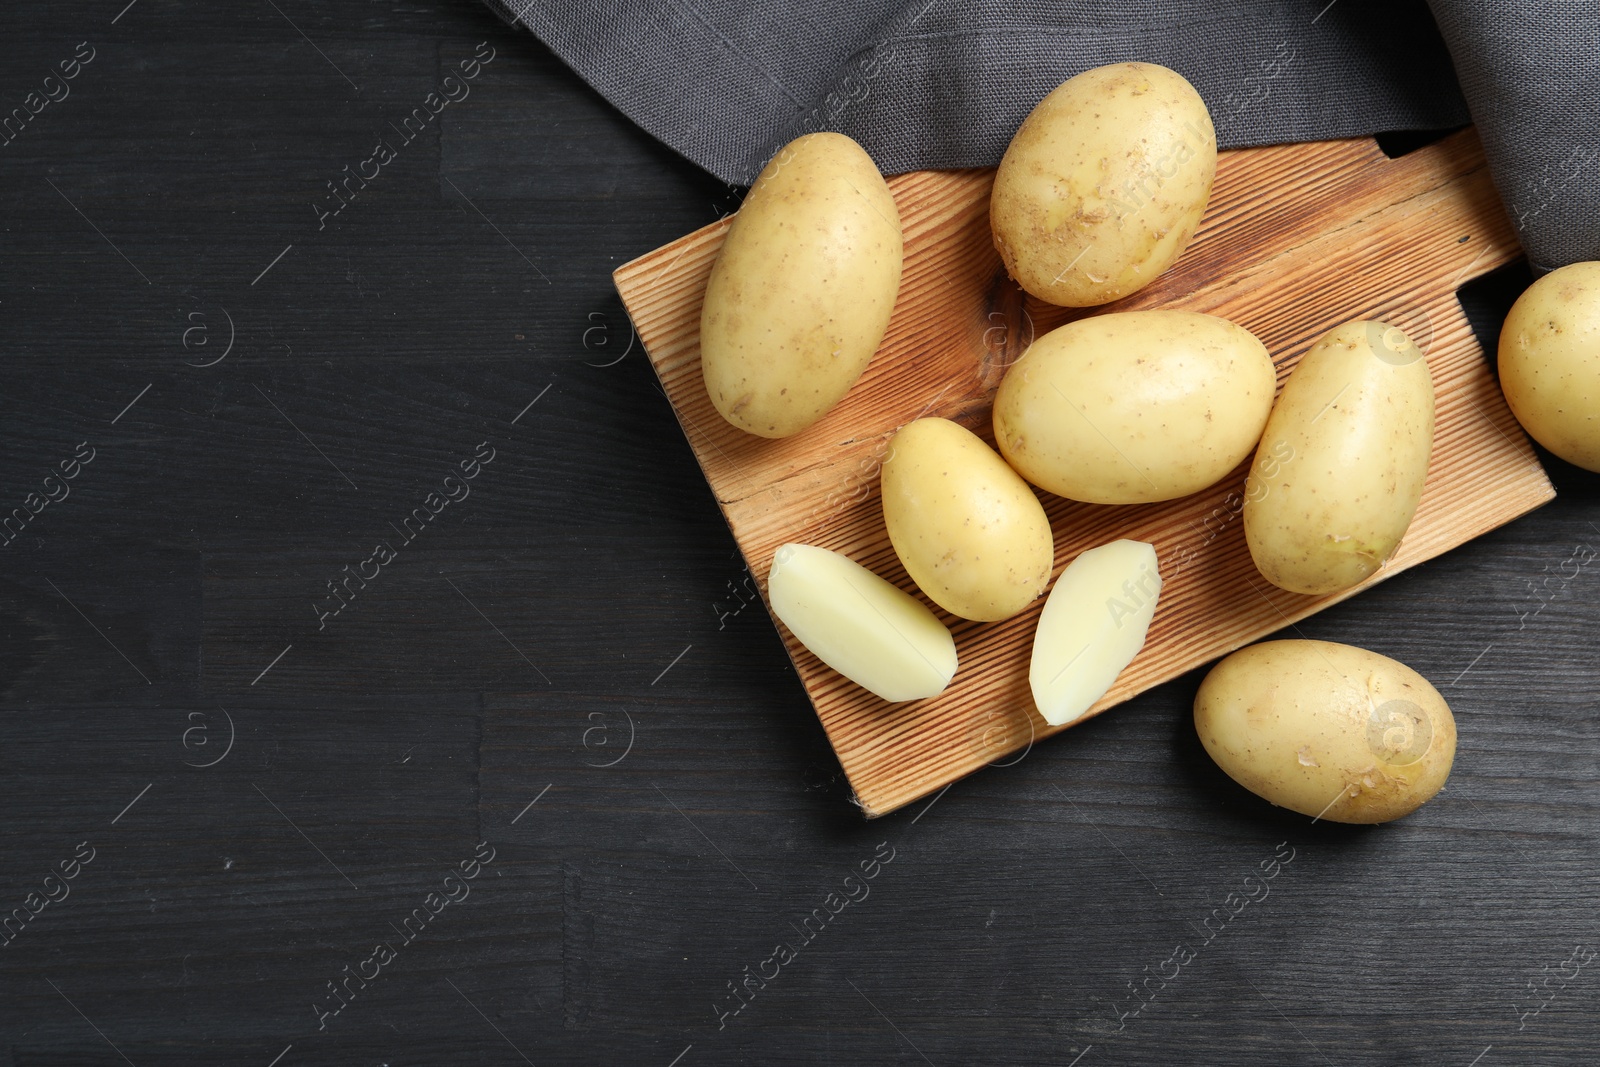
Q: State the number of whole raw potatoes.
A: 7